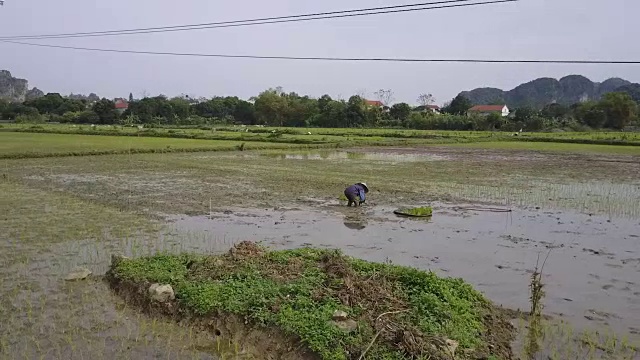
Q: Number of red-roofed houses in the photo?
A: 4